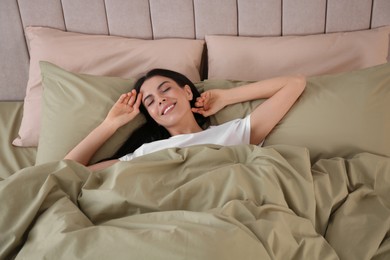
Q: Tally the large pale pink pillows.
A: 2